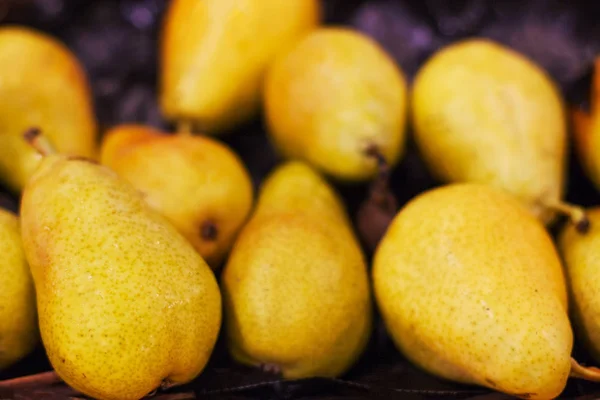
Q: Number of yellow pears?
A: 11